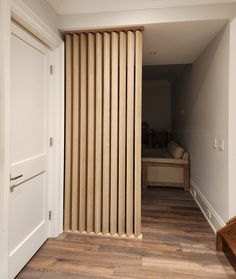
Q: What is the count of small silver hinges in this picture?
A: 3